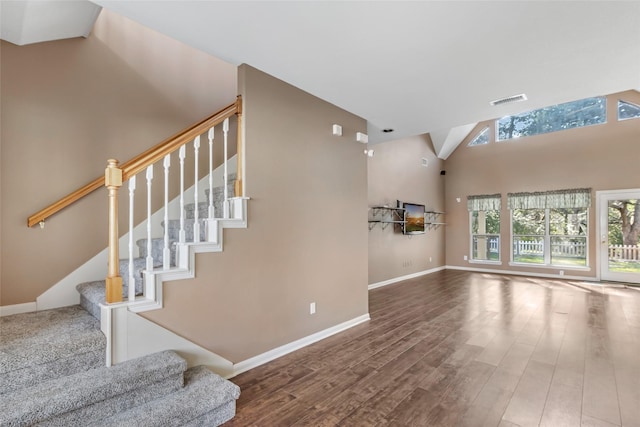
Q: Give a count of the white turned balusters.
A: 7